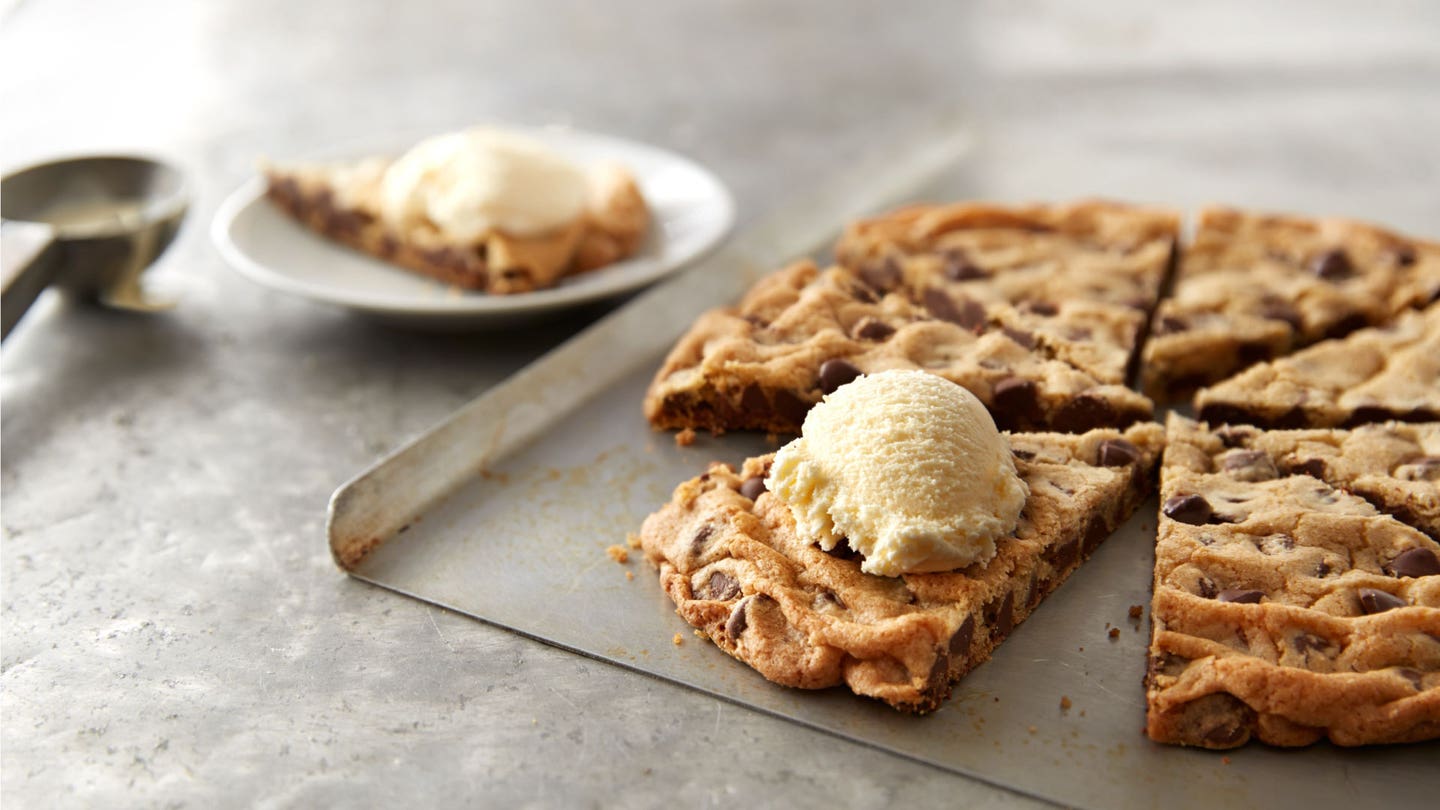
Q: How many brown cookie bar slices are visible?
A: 8